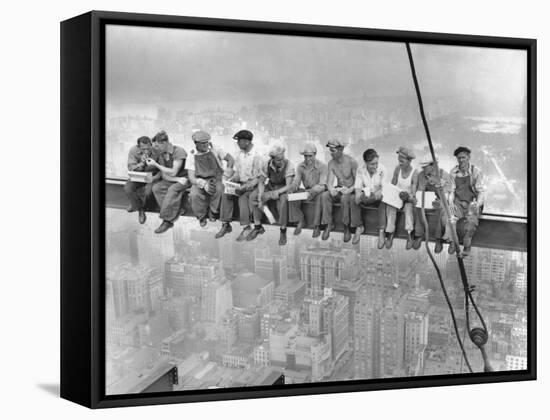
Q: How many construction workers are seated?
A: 11